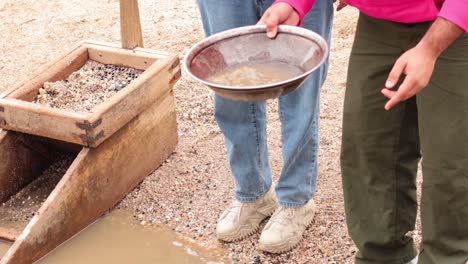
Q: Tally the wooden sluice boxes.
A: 1